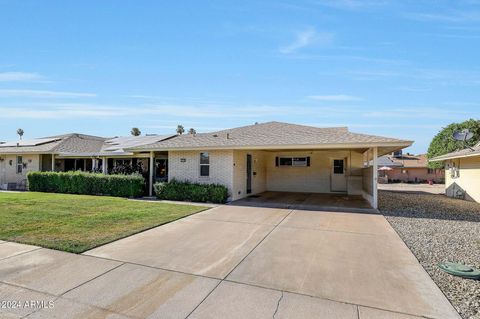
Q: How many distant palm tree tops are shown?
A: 4